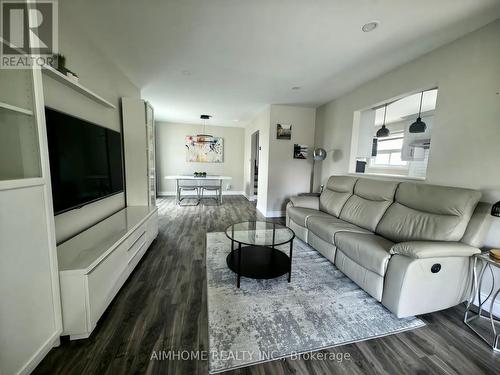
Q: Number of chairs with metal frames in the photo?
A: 2